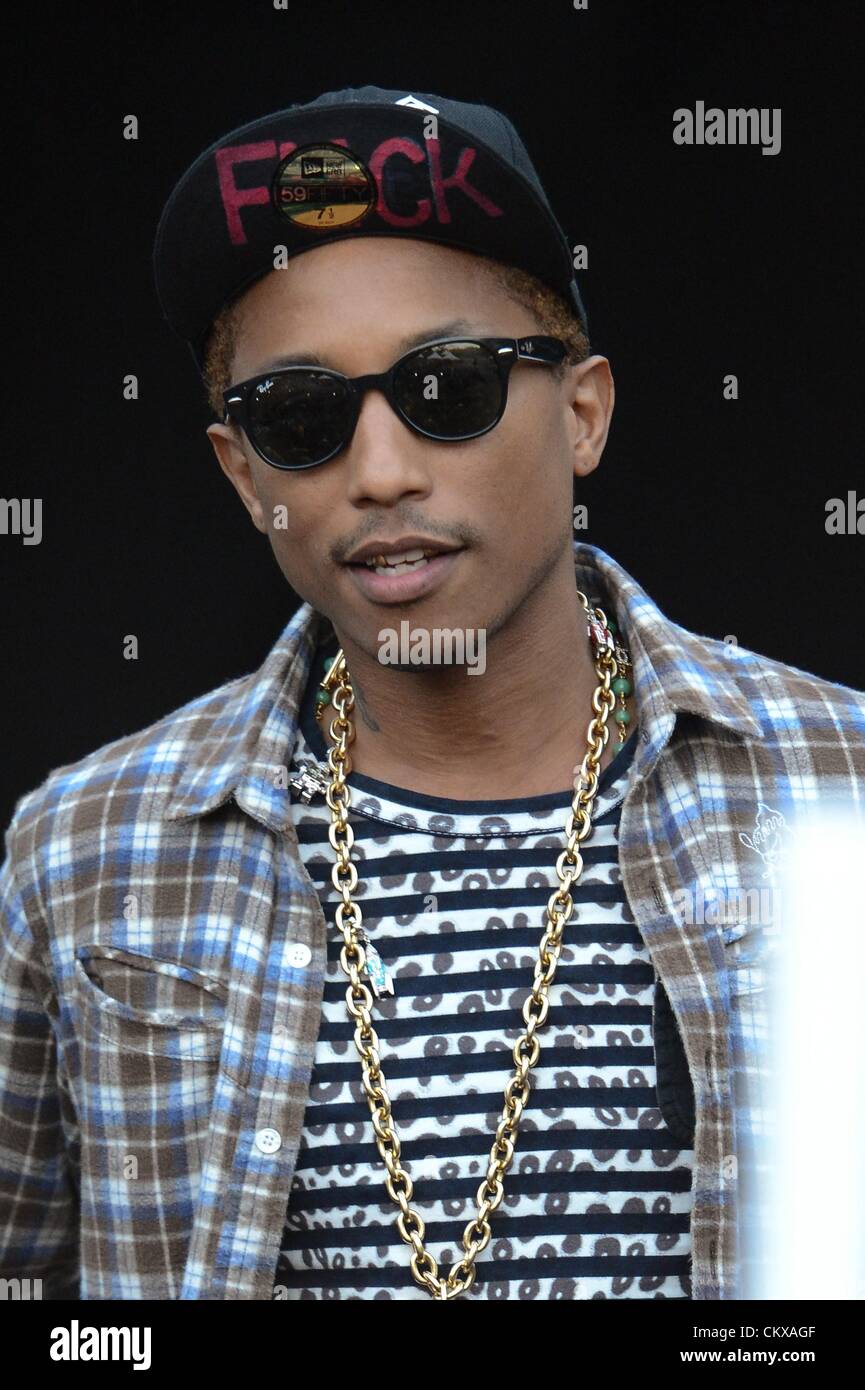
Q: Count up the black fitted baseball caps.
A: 1